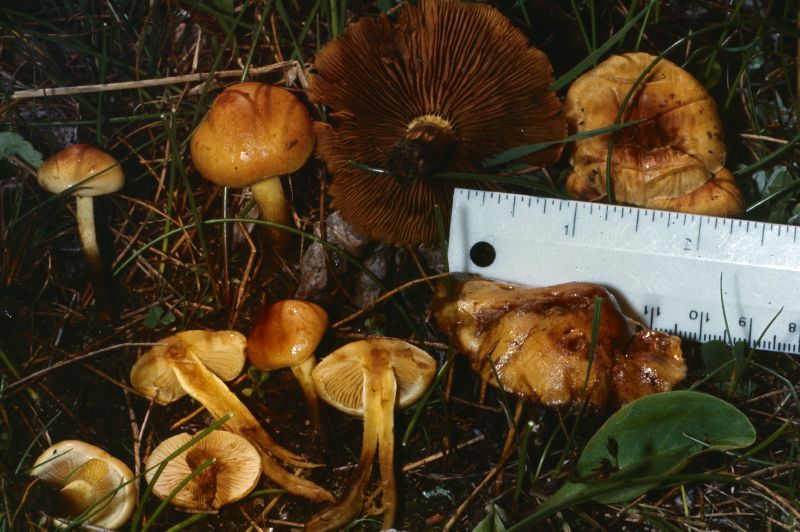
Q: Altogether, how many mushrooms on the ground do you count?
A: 10